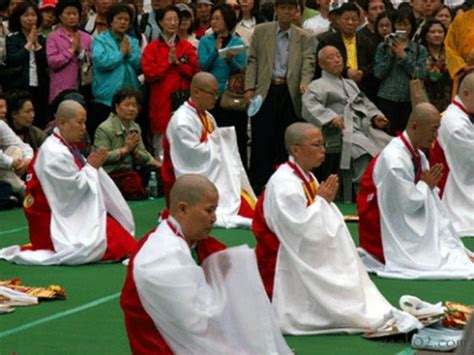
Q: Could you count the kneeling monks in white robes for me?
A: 6